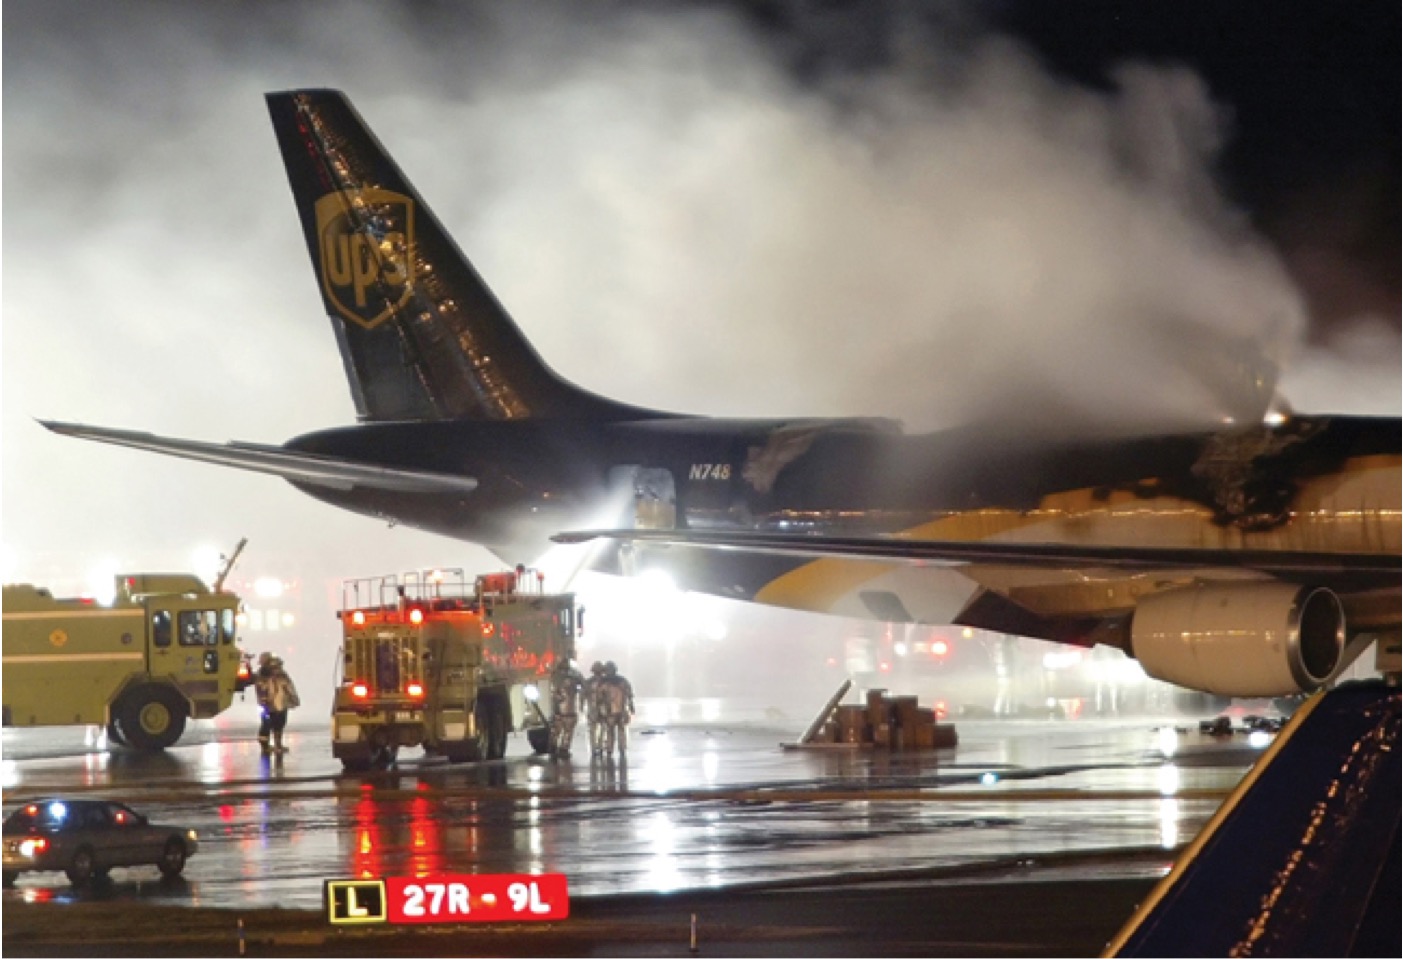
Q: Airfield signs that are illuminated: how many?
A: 2